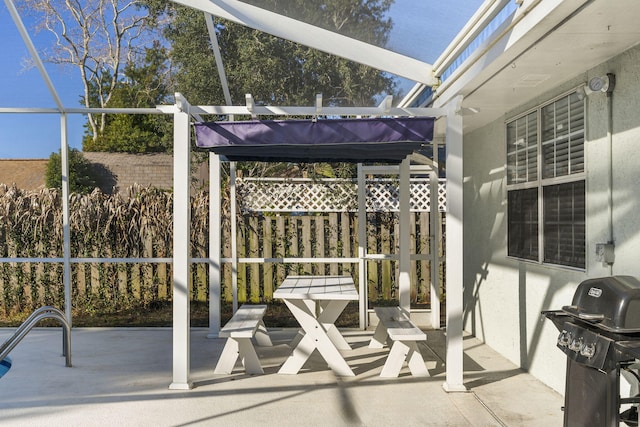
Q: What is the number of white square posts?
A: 4